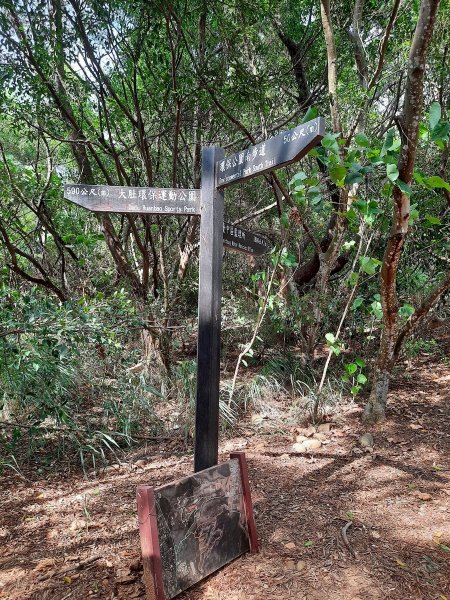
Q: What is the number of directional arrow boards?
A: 3